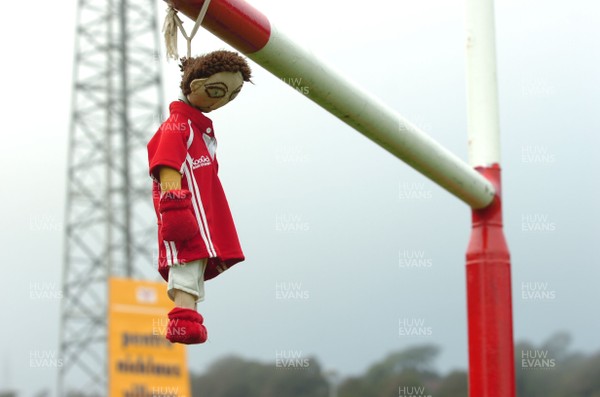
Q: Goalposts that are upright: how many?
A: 1